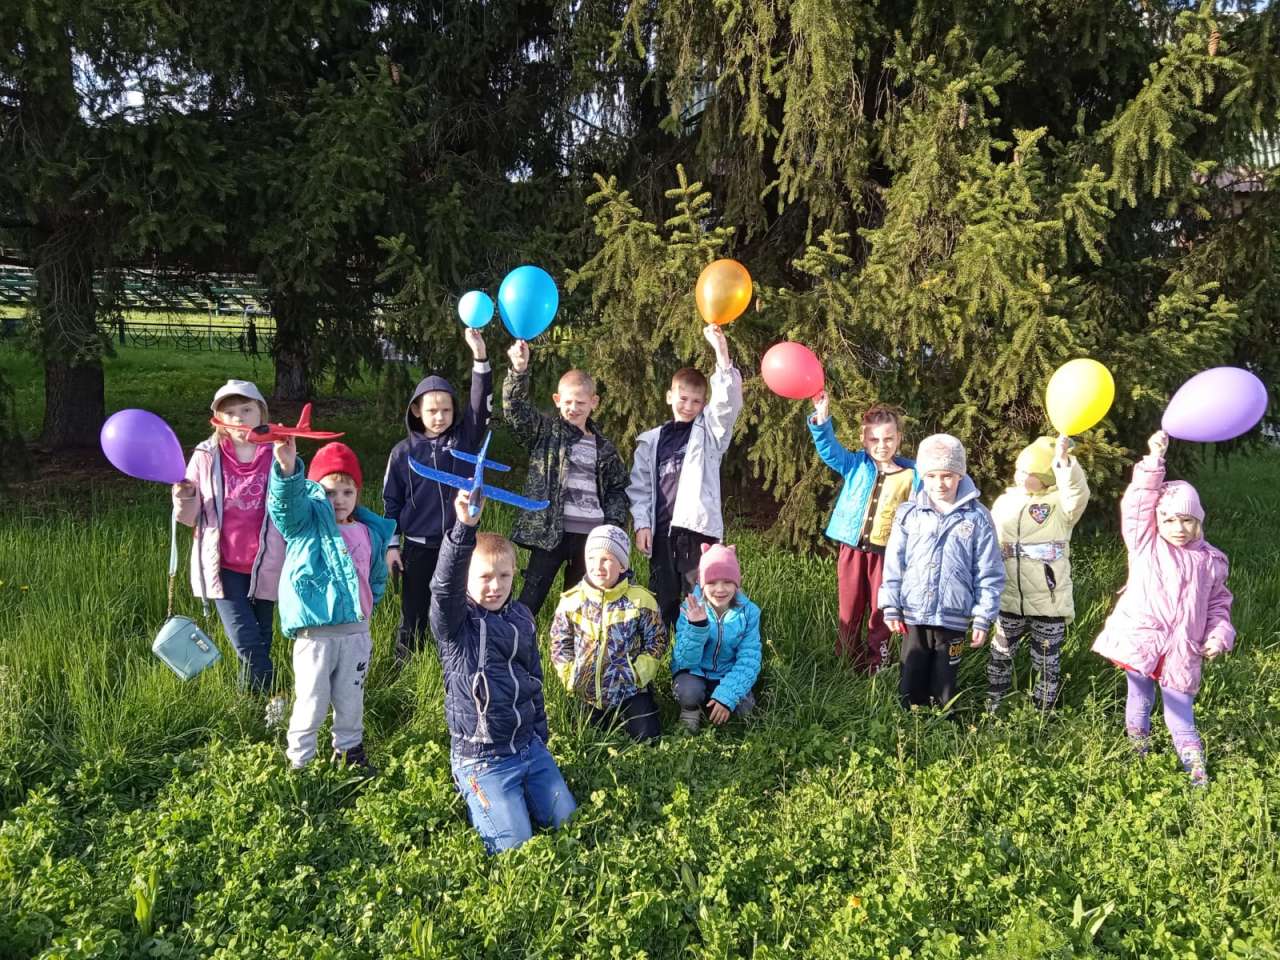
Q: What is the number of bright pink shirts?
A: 1